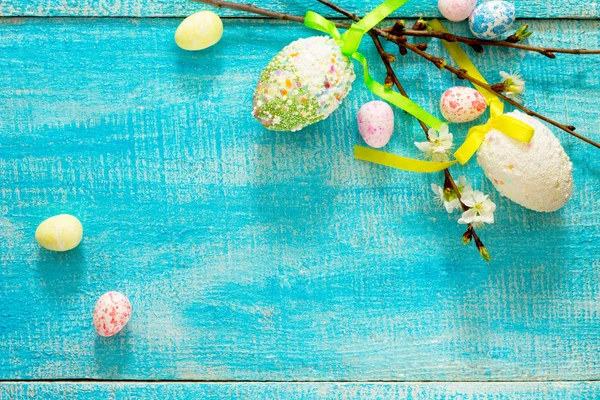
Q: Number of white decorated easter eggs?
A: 2